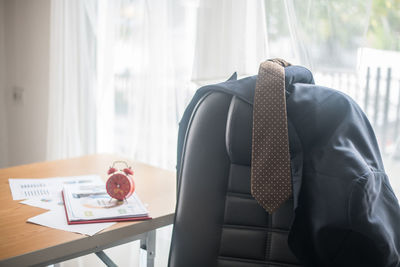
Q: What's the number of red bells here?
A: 2